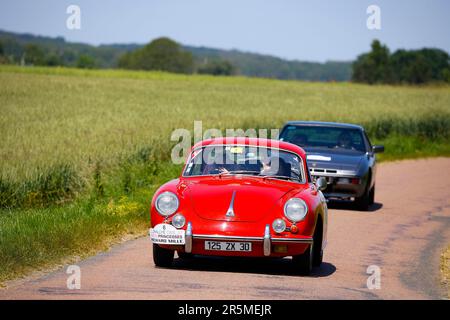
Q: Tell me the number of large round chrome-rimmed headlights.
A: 2